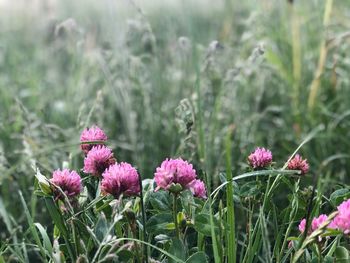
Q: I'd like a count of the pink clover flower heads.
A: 10